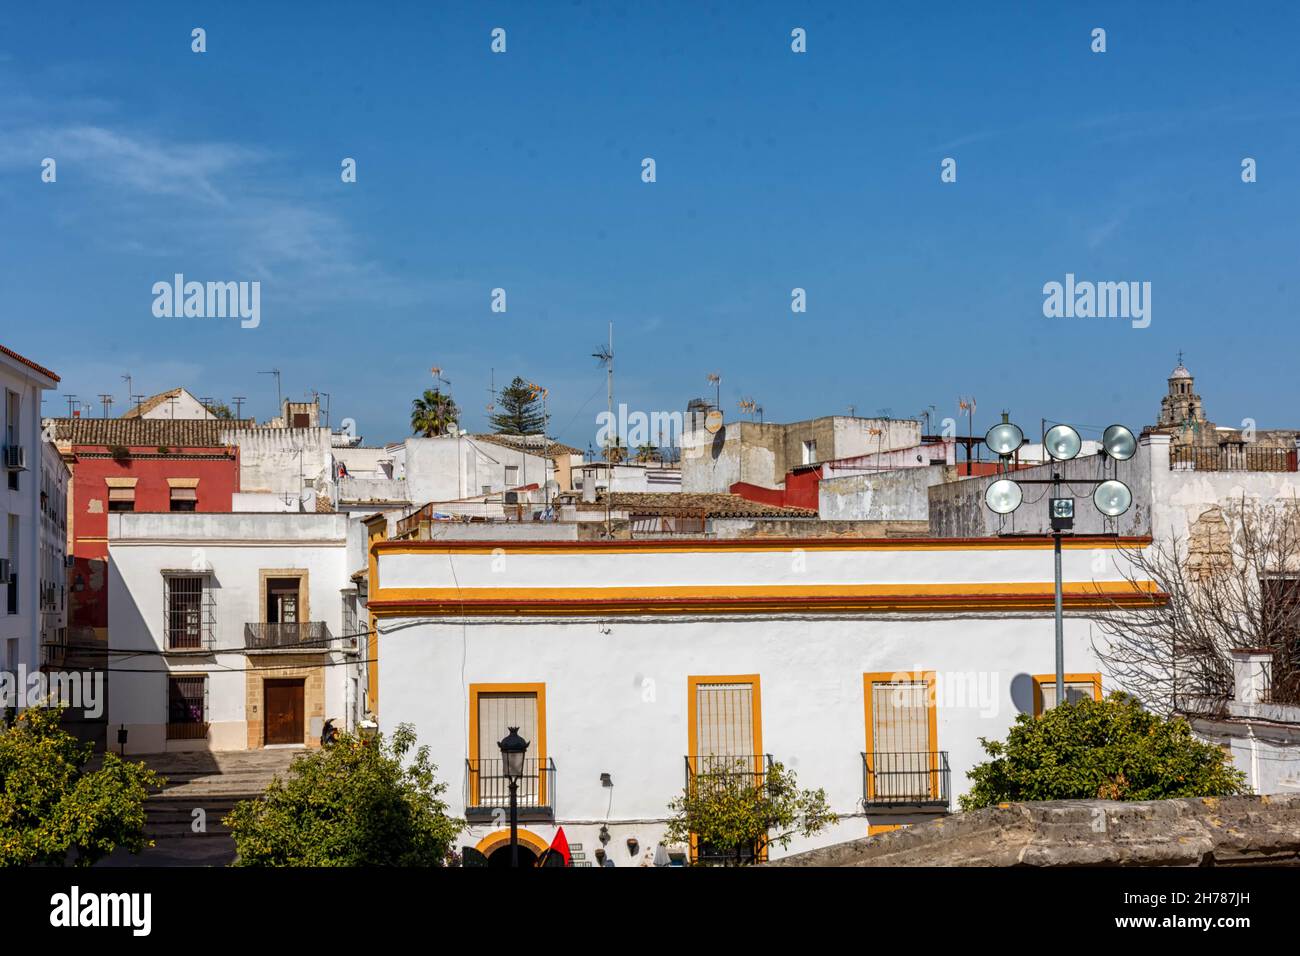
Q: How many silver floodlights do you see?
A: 5